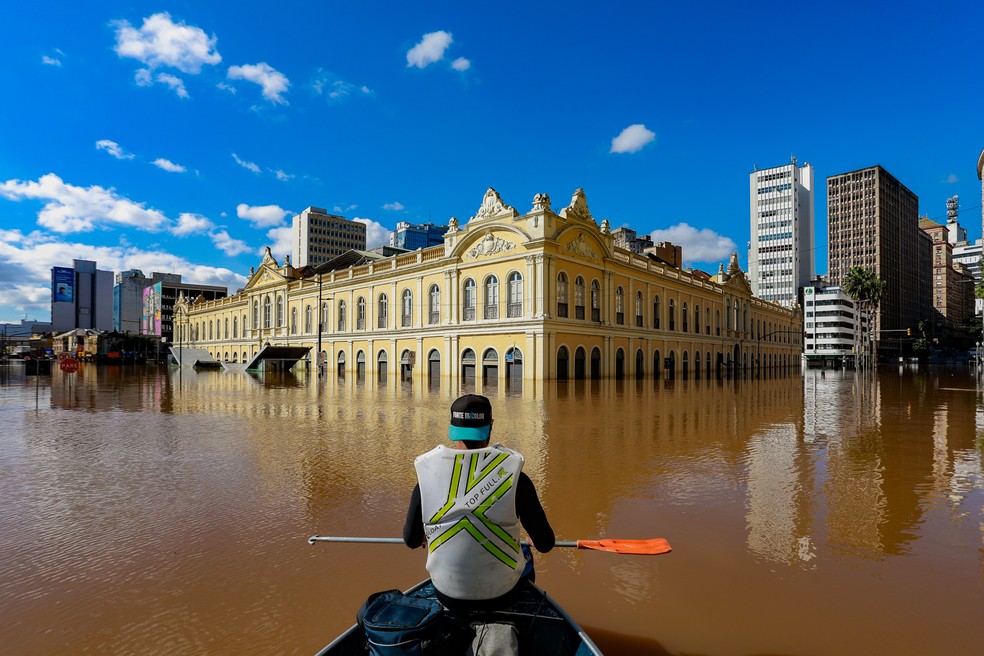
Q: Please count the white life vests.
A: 1